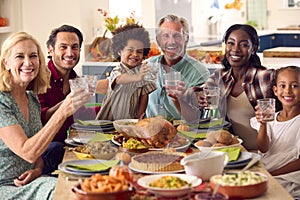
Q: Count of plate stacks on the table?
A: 6